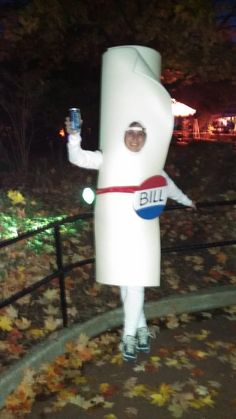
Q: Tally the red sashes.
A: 1